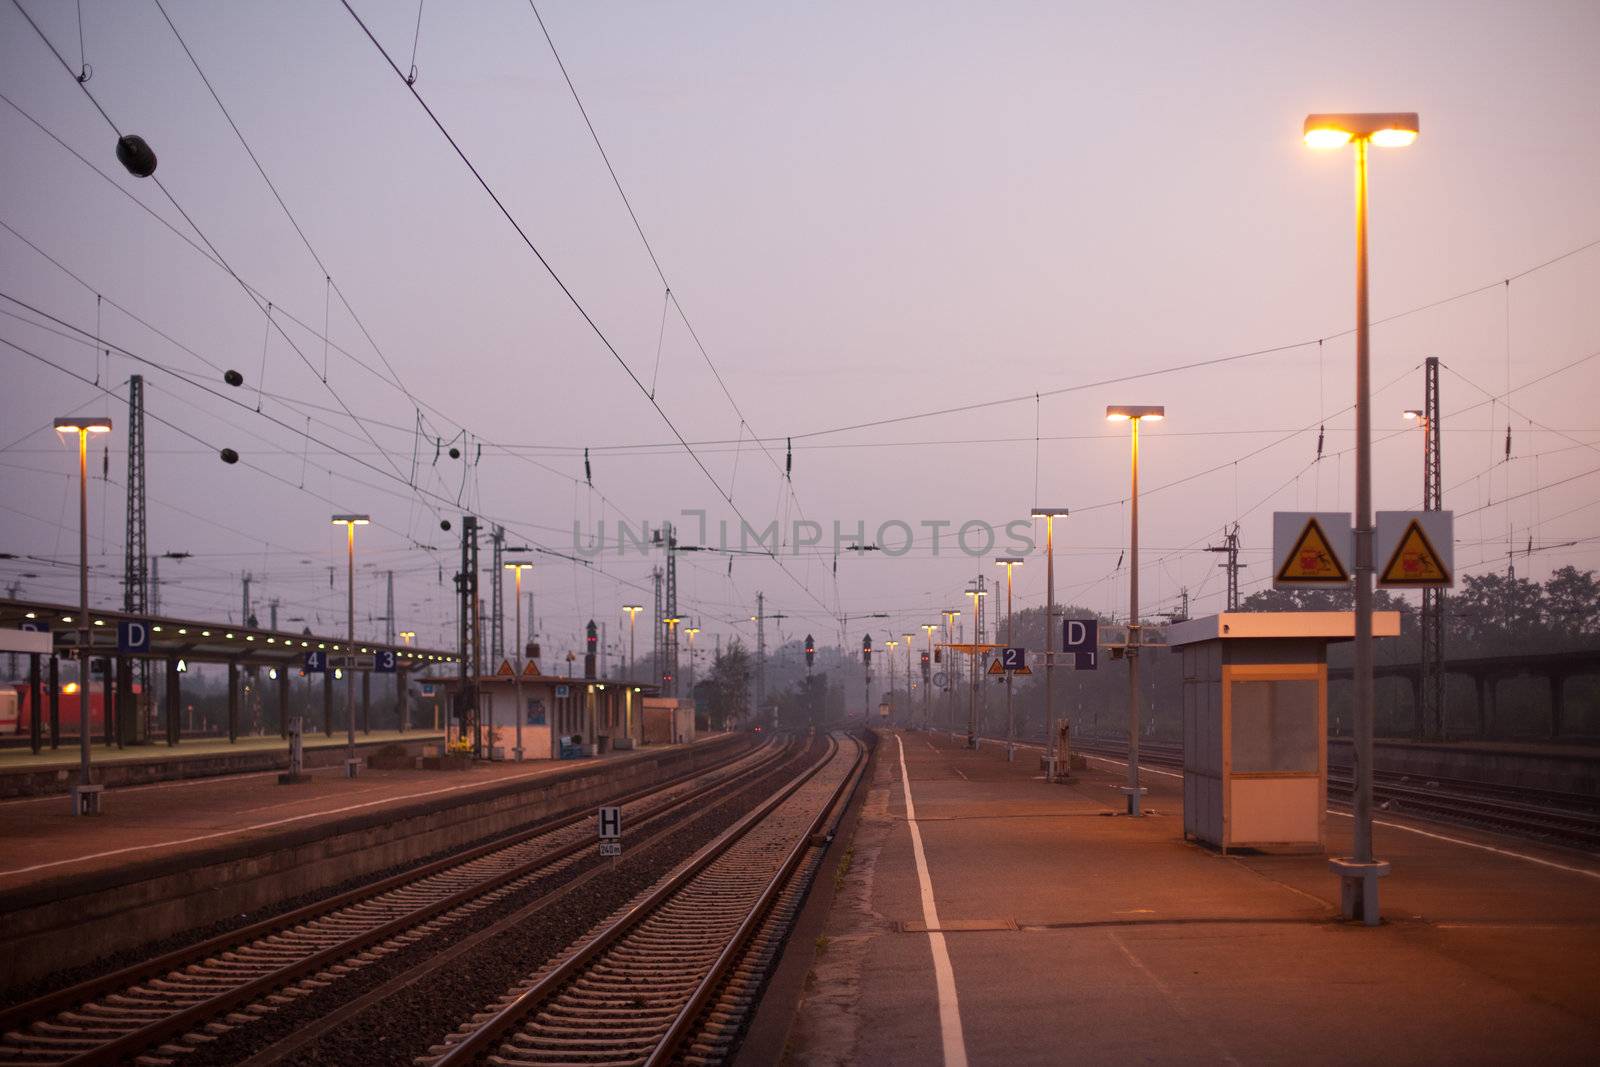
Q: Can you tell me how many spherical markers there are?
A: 5